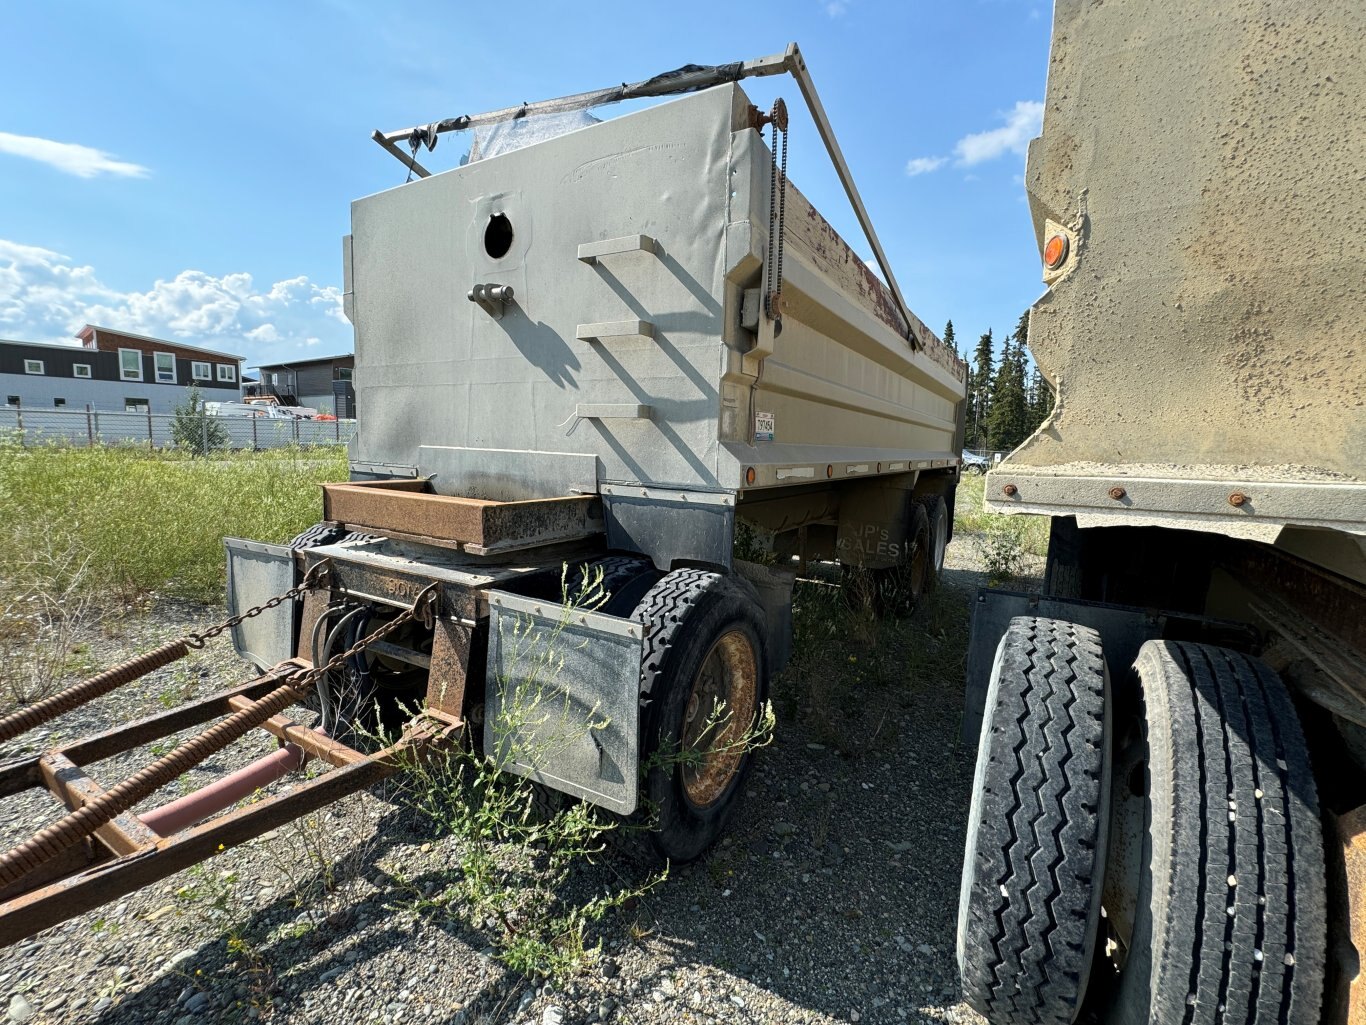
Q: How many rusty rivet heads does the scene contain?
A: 3